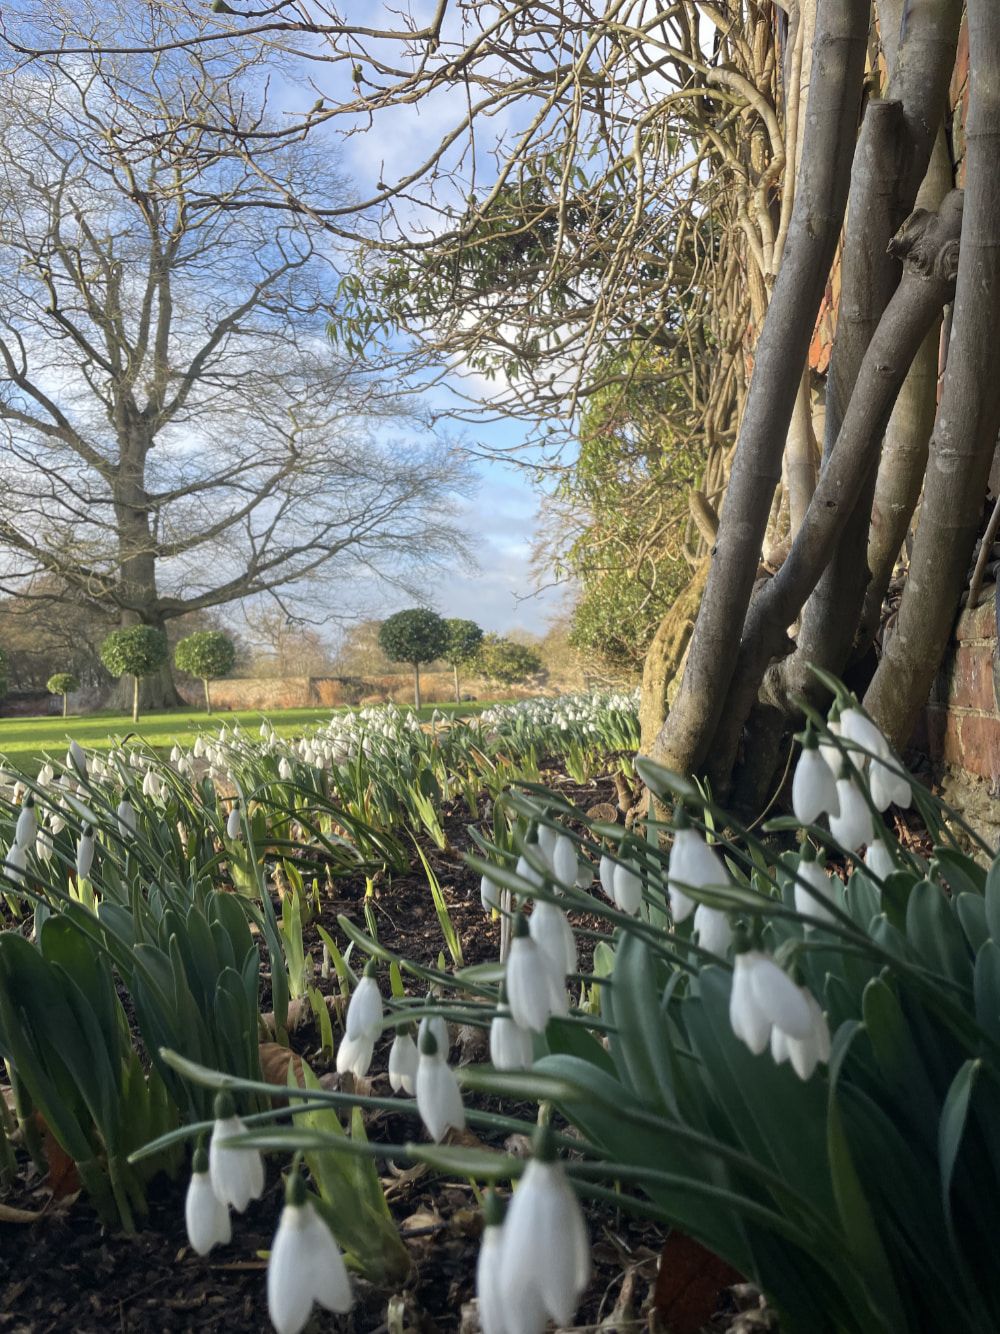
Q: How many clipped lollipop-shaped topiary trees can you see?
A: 5